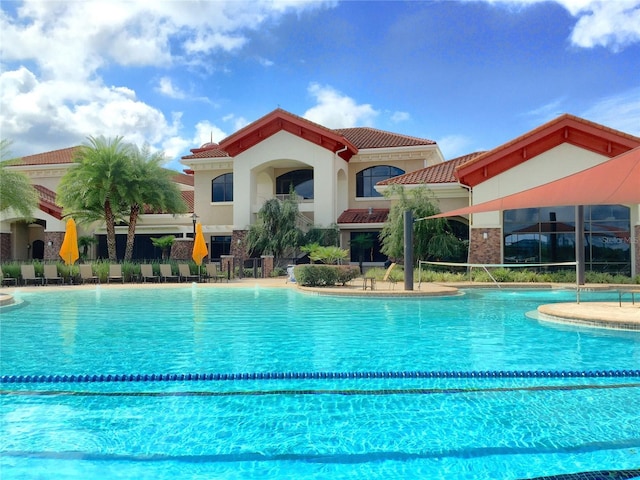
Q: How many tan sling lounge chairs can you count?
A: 10